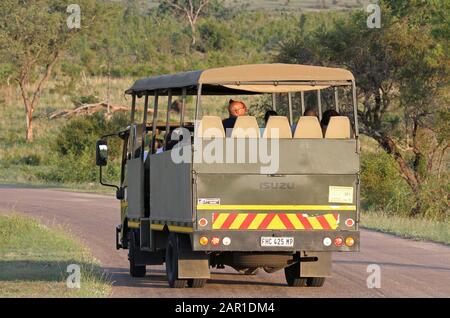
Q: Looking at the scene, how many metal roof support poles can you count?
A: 12